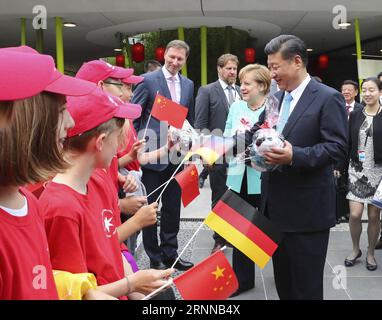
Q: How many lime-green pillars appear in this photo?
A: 5